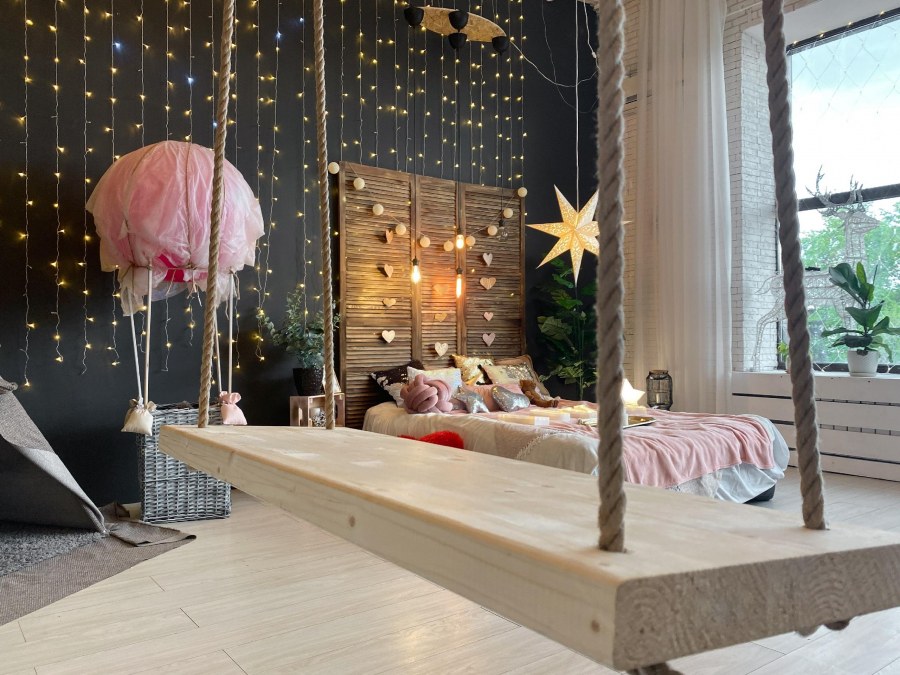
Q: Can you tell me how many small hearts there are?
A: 11